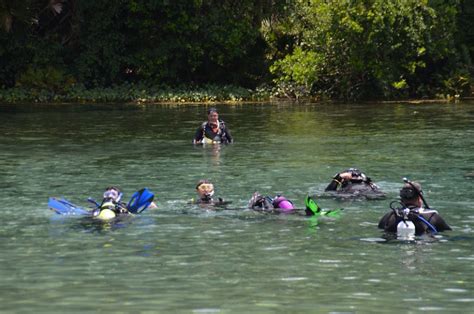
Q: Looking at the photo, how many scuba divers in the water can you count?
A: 6